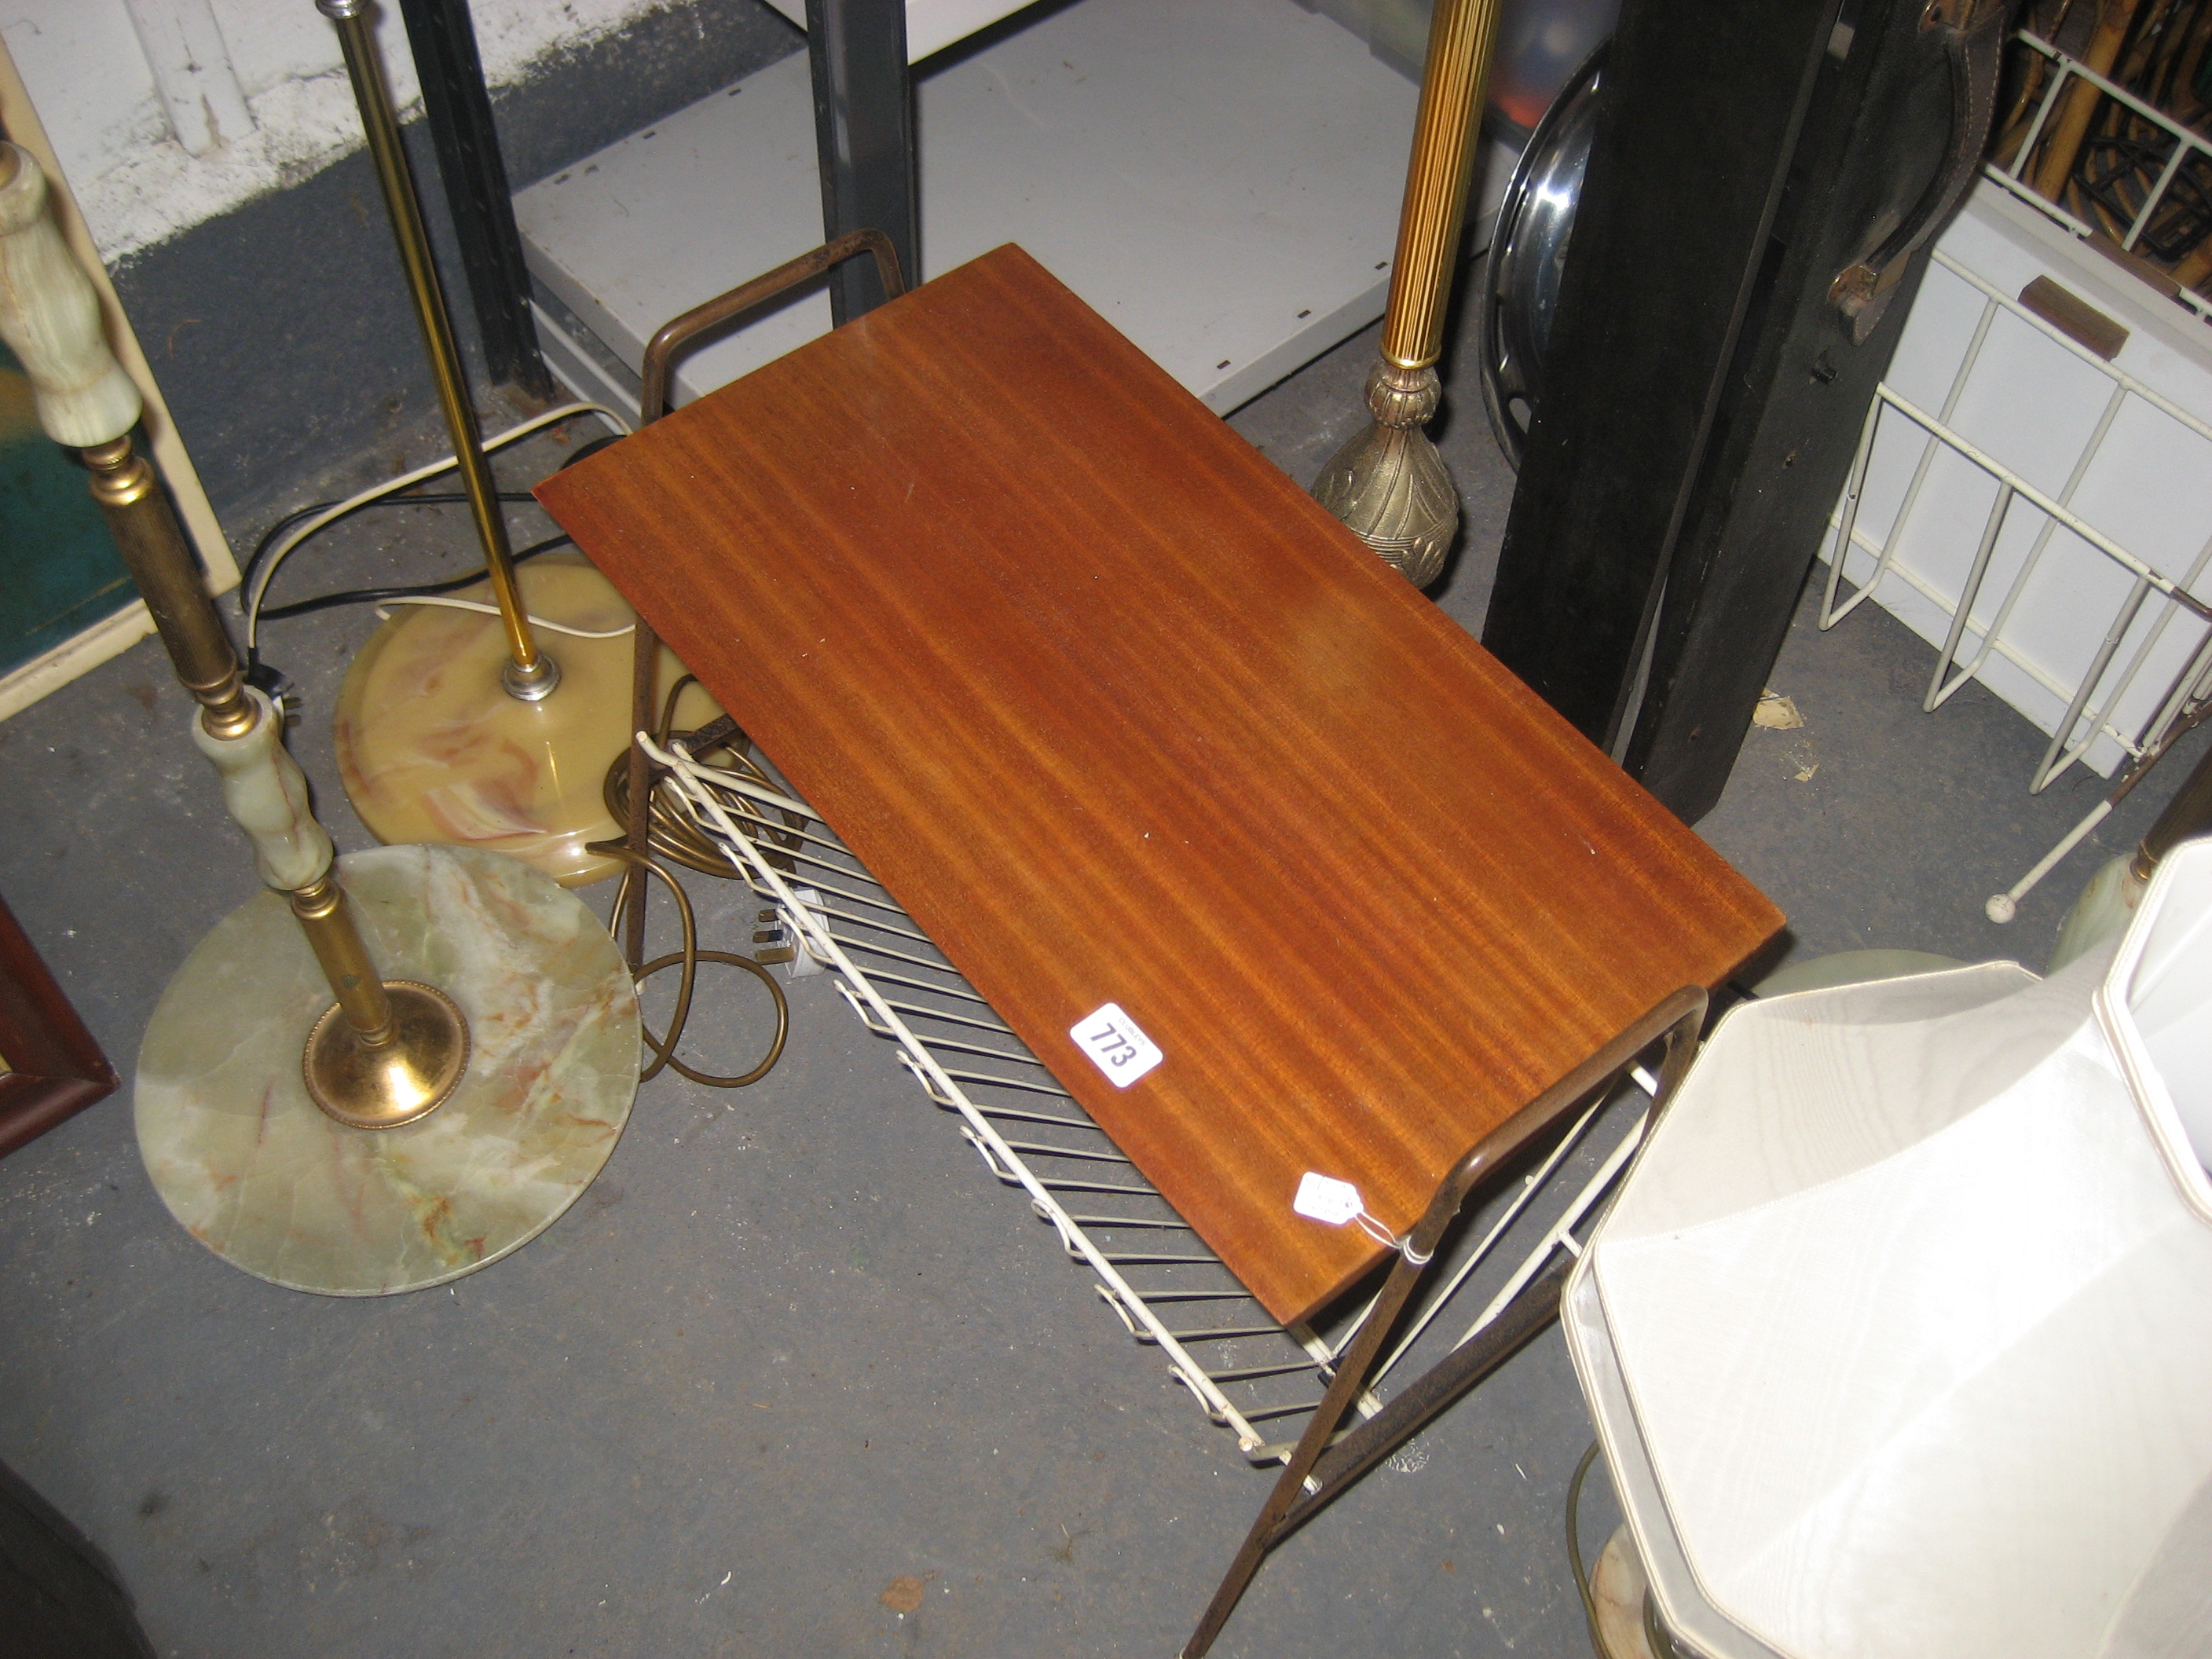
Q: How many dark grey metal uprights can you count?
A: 2